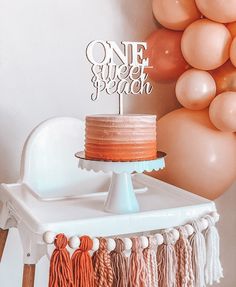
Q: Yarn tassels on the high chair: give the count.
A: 10